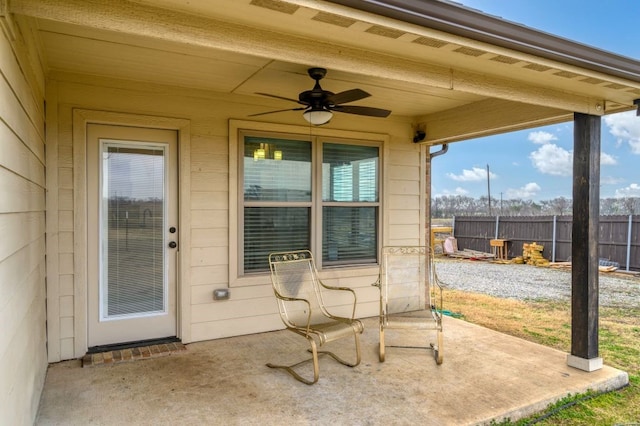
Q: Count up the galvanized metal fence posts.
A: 4